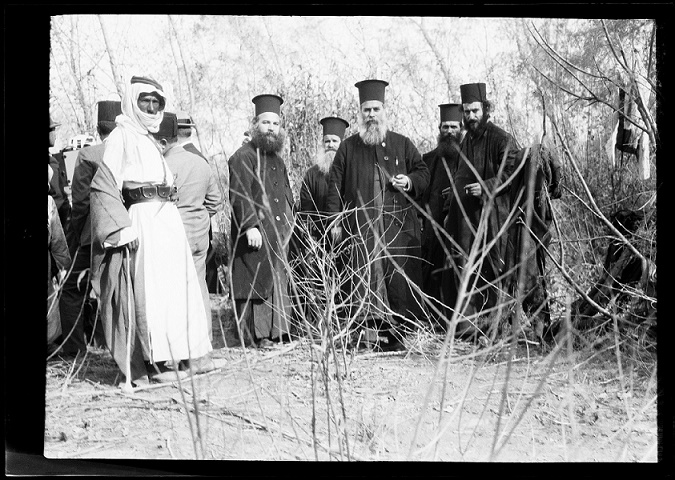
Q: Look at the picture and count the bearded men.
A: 5